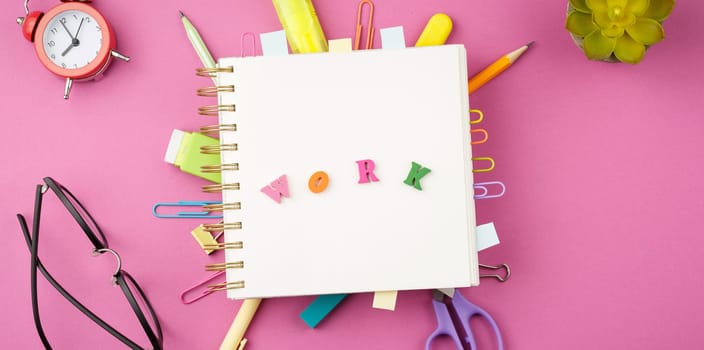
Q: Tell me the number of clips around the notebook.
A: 10